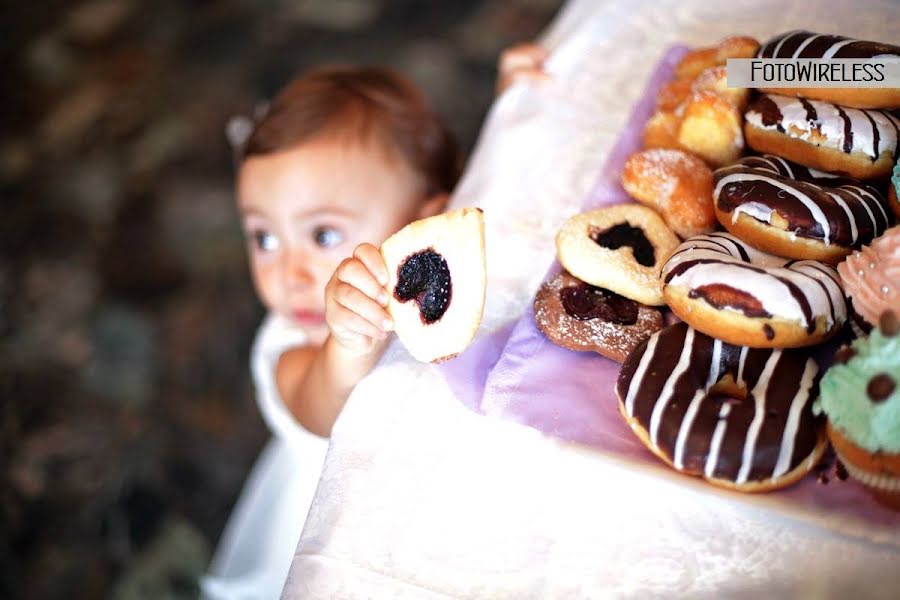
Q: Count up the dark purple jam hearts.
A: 3